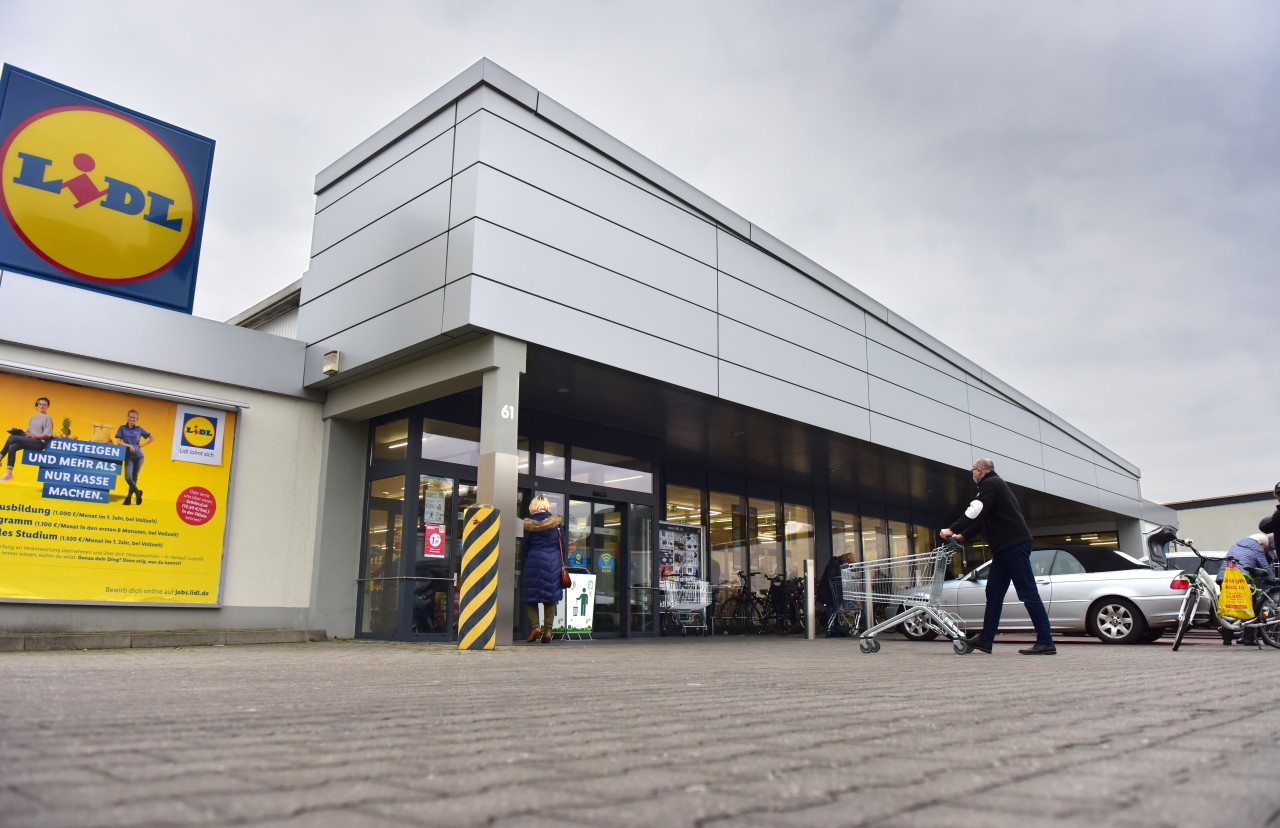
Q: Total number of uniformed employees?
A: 1